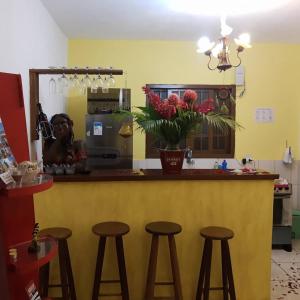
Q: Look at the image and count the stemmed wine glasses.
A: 11